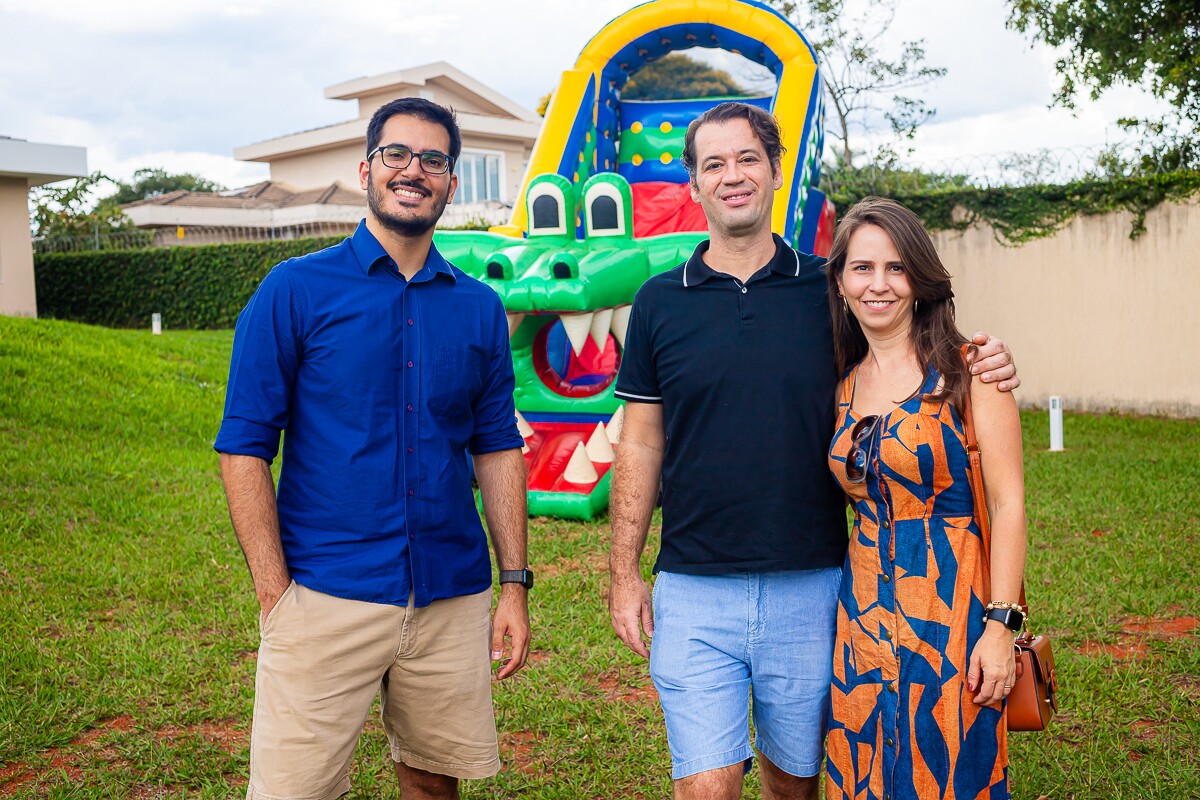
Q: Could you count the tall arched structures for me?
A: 1